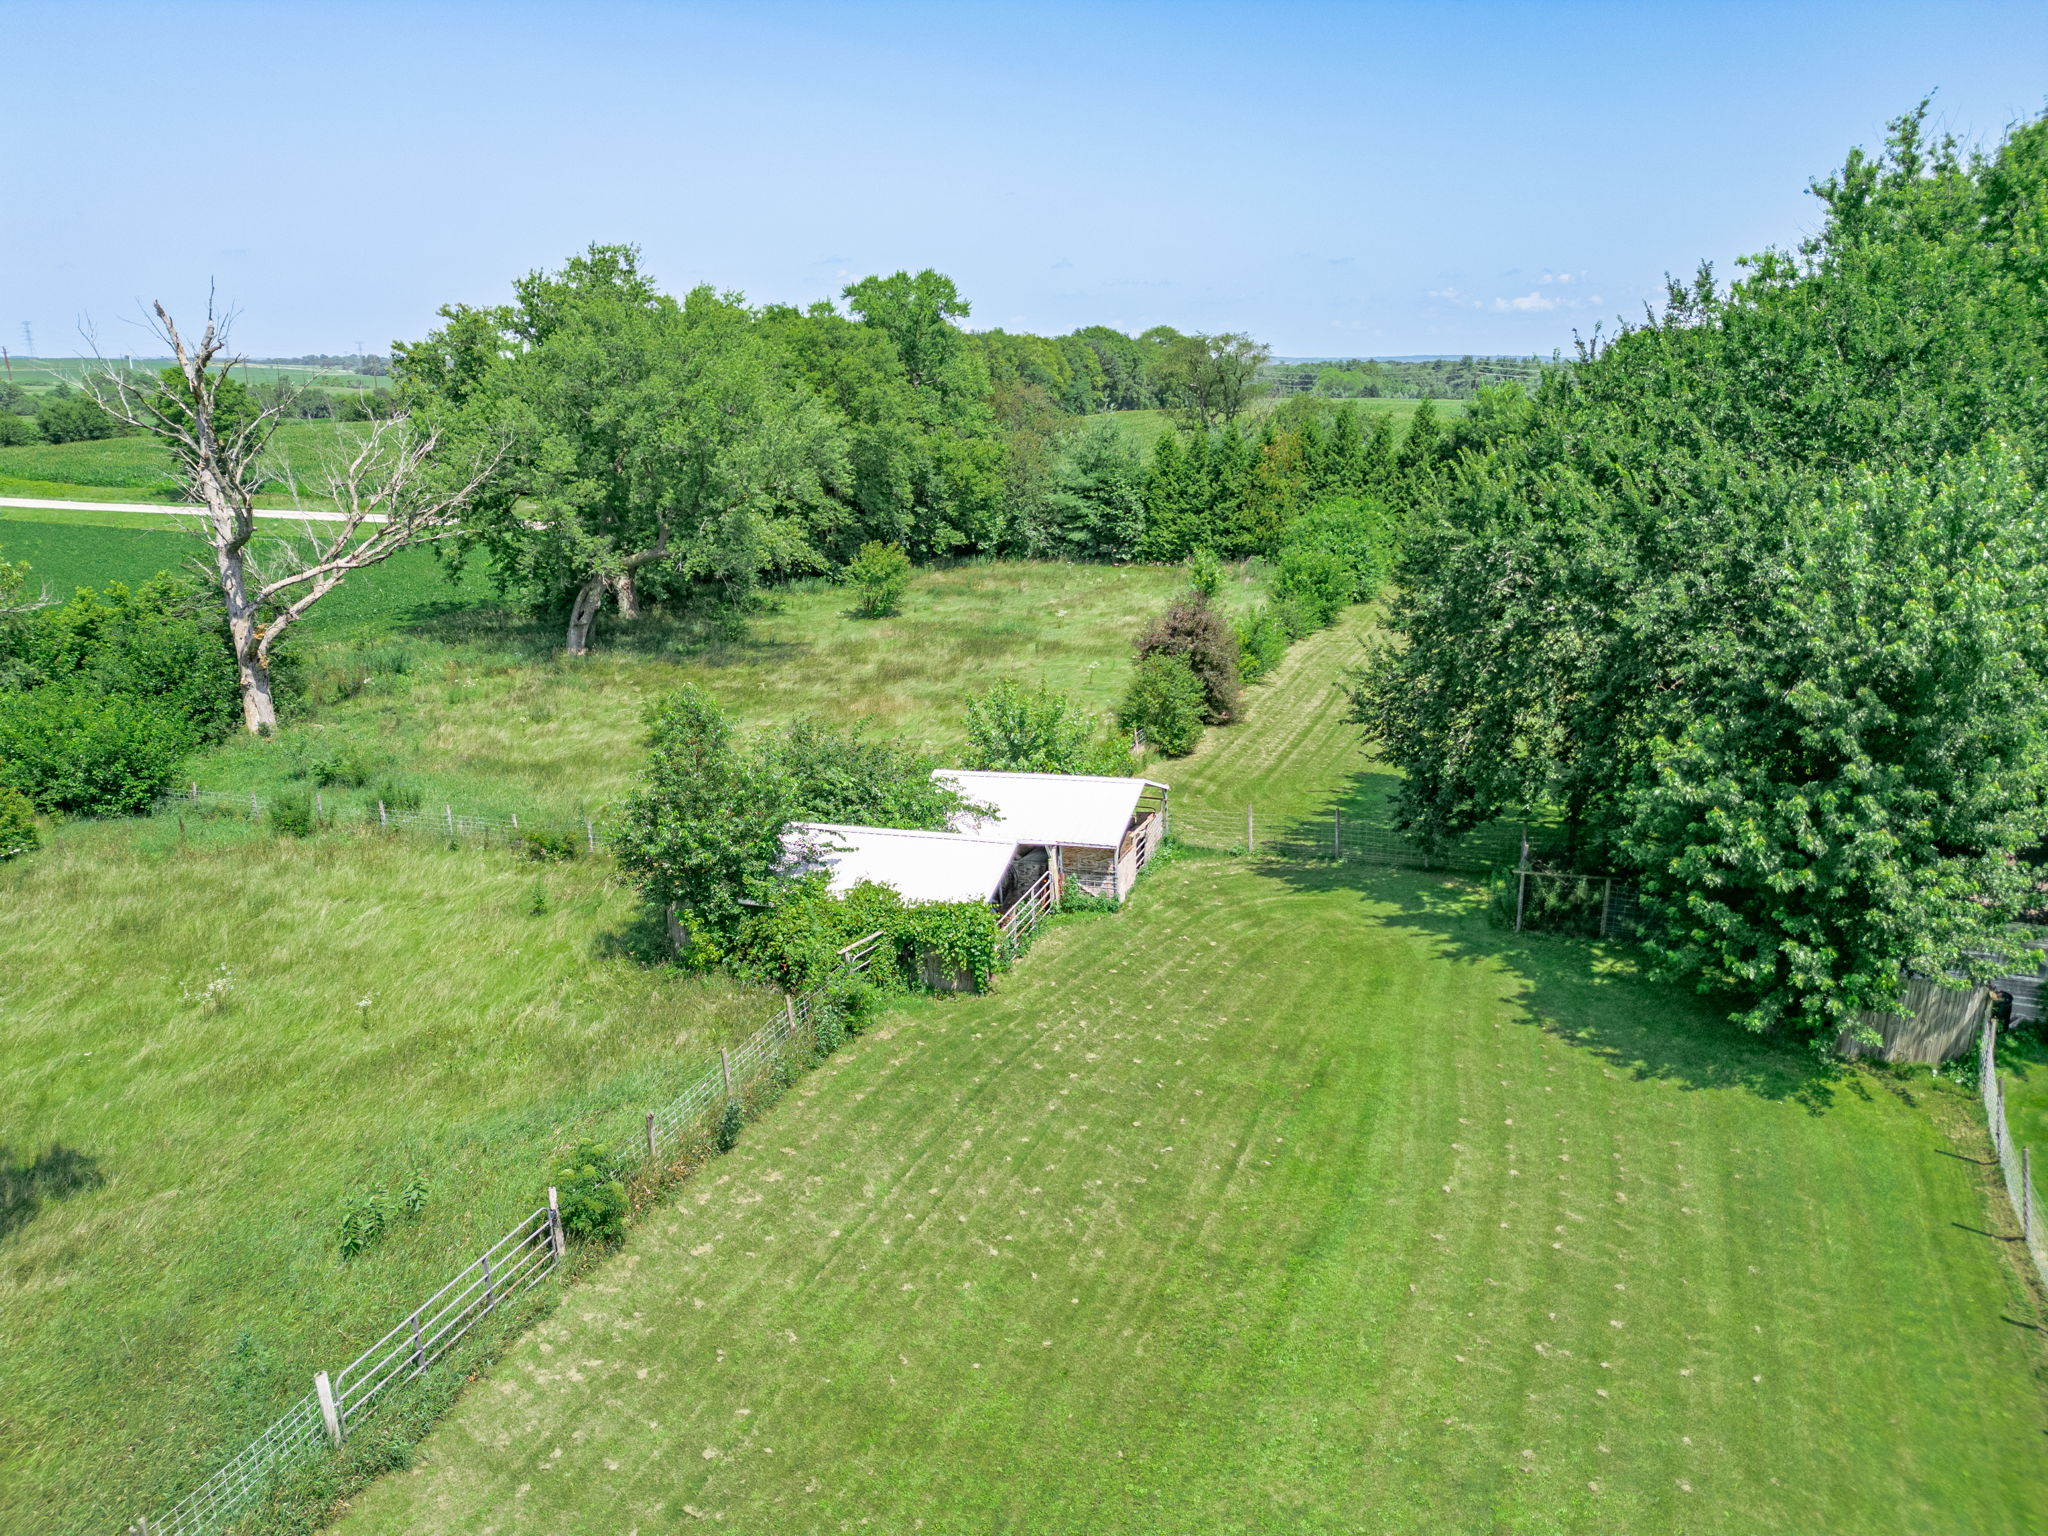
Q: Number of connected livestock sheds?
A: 2